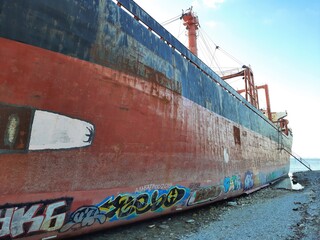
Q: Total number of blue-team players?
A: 0